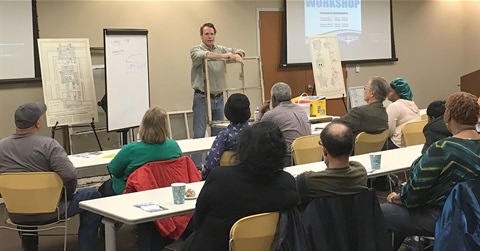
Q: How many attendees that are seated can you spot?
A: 10